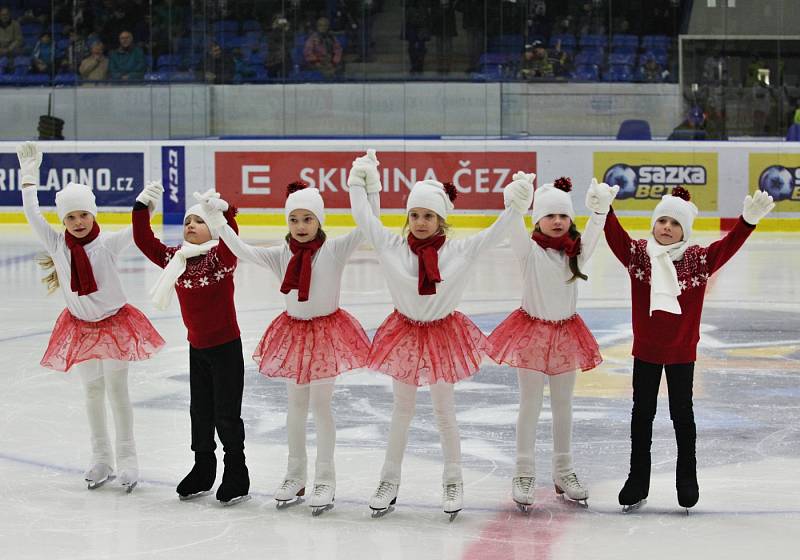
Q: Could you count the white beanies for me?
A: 6